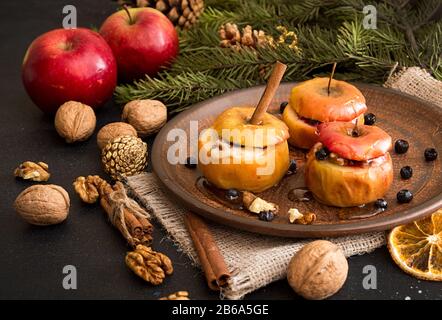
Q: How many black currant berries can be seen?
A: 12